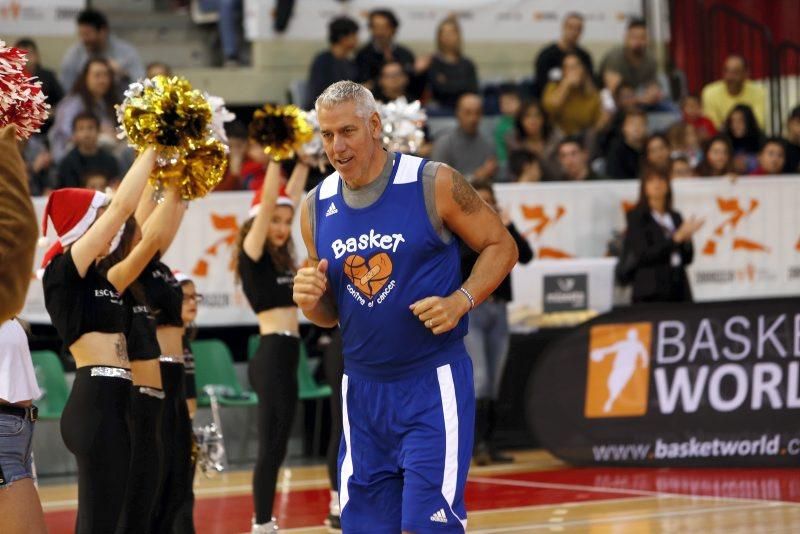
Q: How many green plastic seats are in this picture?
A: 3